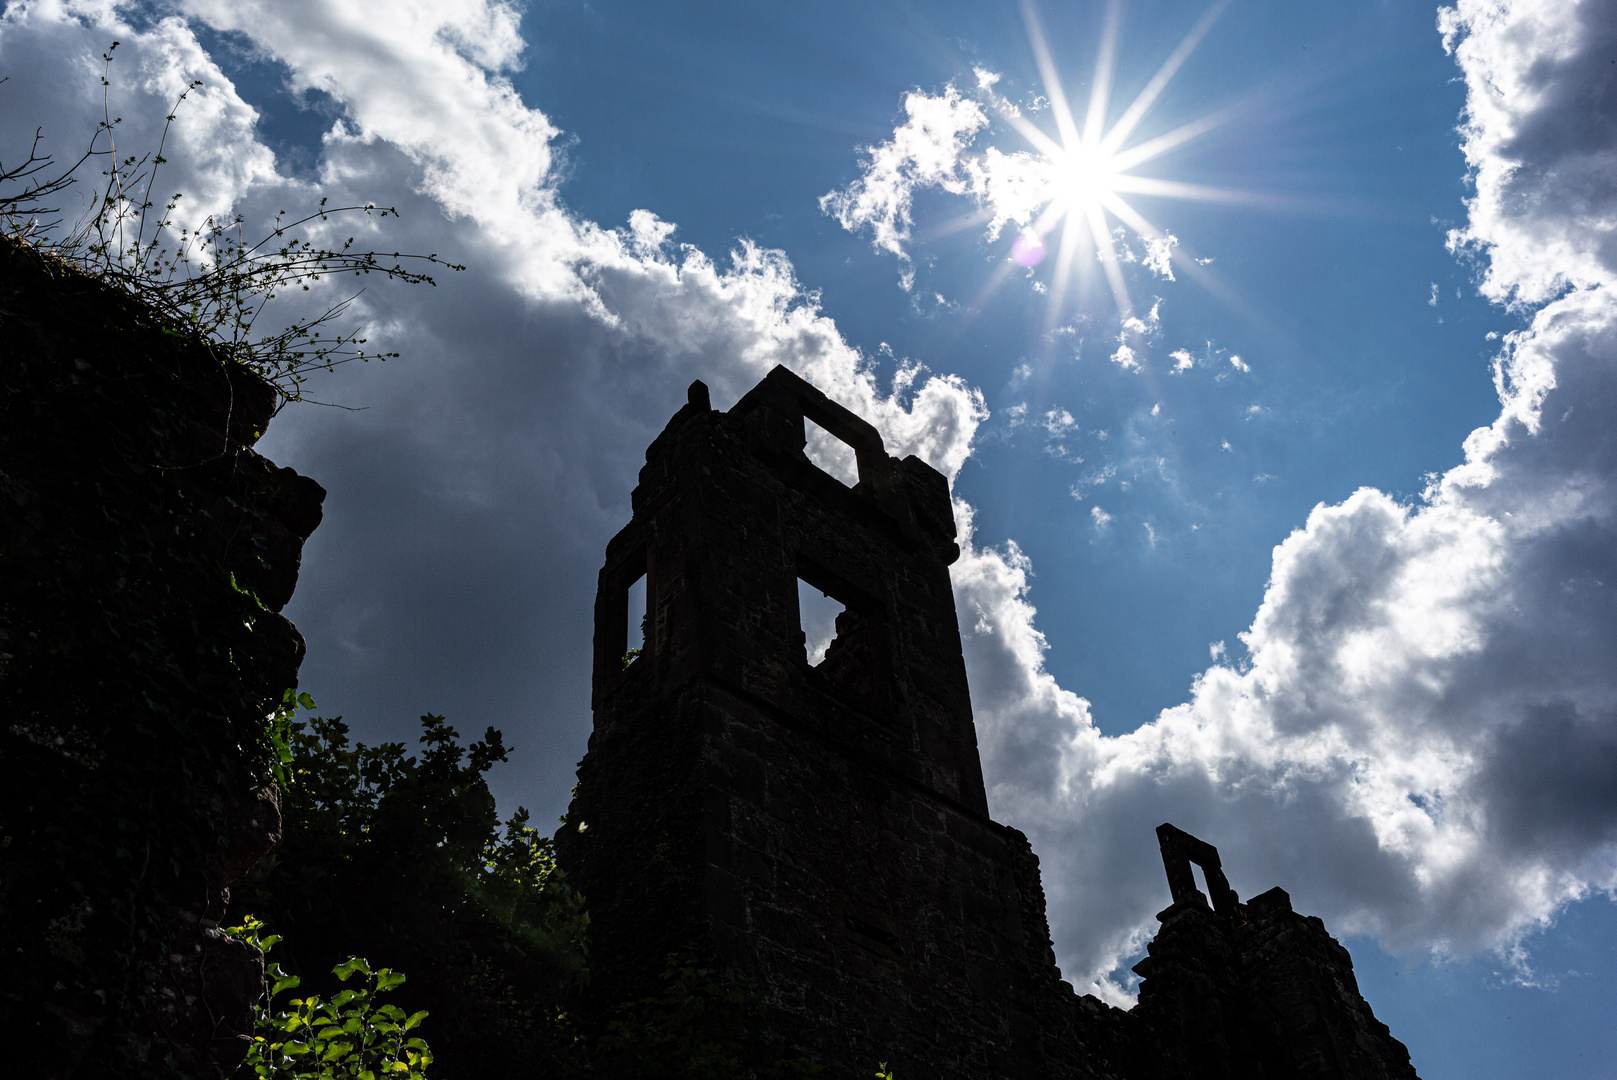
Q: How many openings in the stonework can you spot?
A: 4